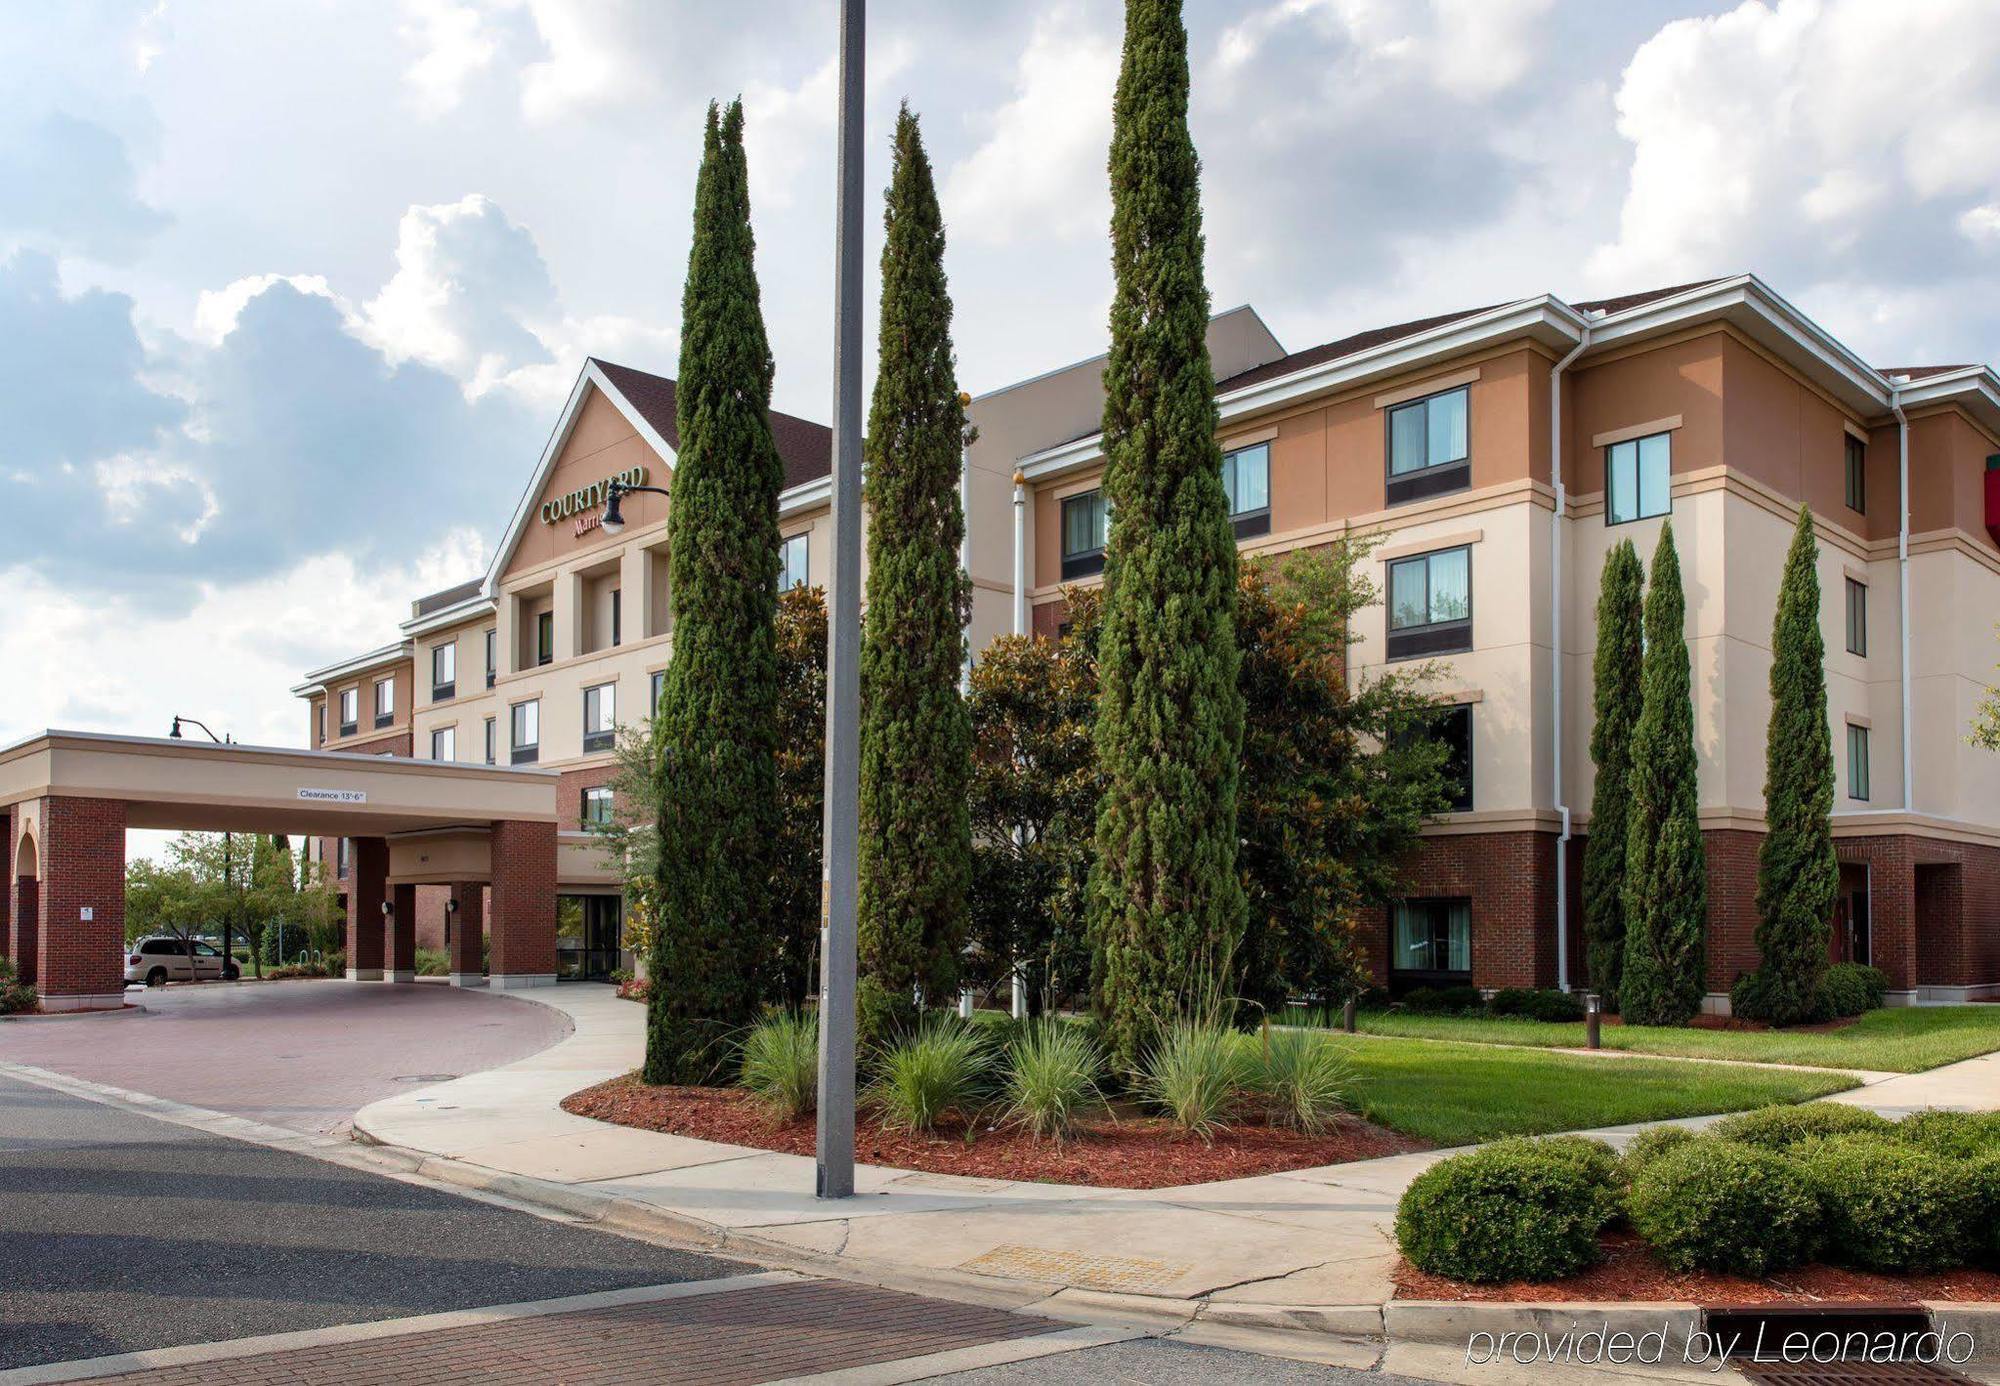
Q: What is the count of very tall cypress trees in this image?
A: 3